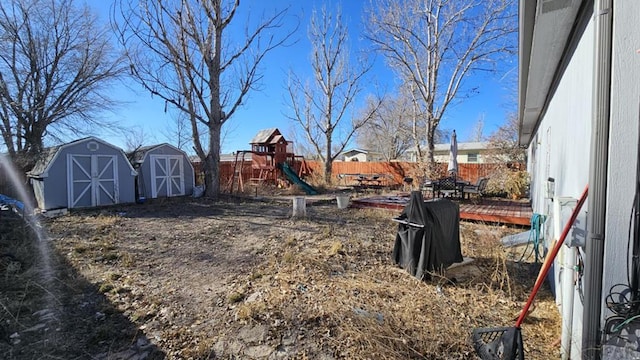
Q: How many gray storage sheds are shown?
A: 2